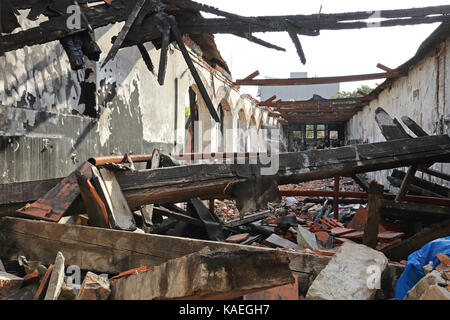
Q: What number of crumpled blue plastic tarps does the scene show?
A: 1